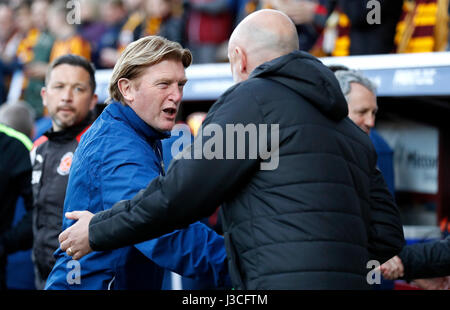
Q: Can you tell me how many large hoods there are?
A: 1